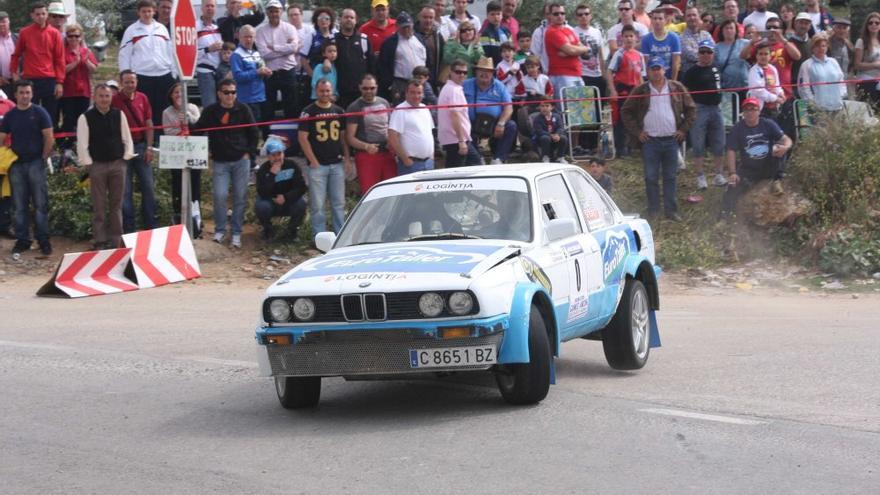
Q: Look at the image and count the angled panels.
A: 2